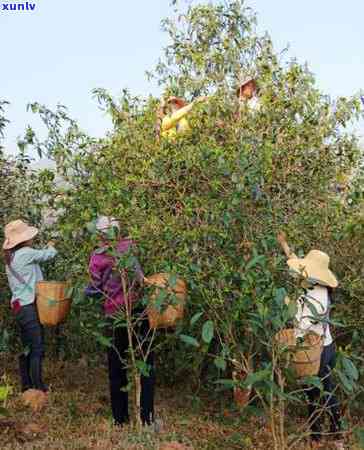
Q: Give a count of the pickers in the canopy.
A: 2